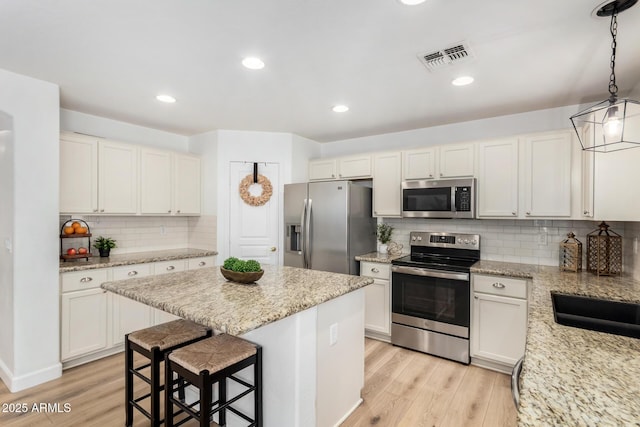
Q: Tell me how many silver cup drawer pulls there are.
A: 6